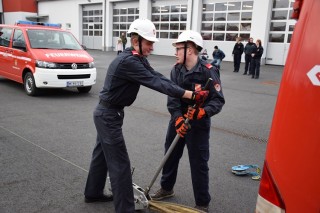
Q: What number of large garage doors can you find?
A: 5